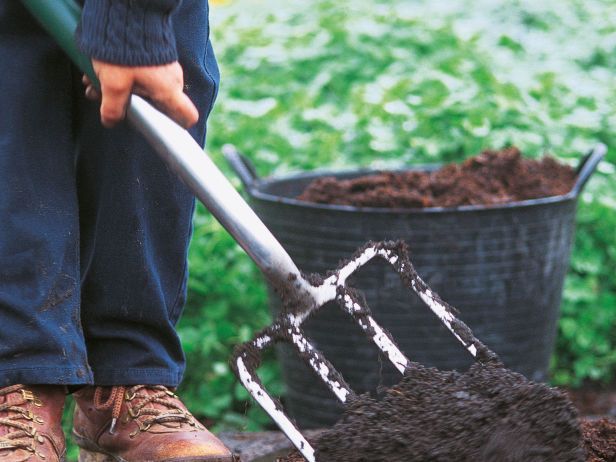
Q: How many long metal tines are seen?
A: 4